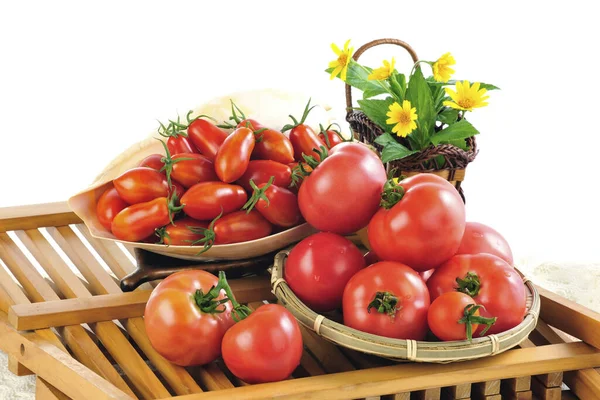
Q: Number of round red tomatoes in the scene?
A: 9